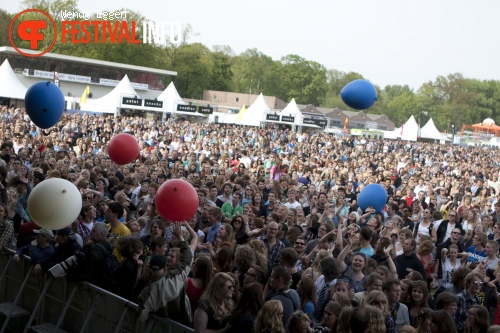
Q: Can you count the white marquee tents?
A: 7